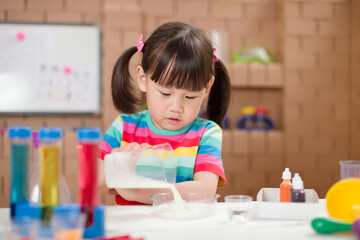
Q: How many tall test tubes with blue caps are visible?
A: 3